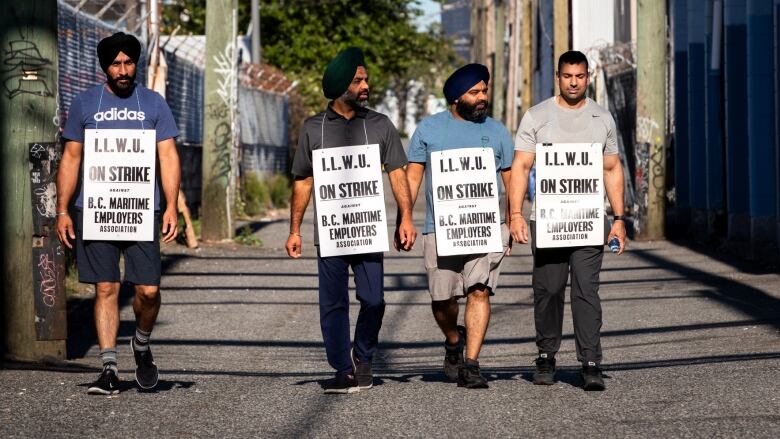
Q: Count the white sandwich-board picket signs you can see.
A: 4